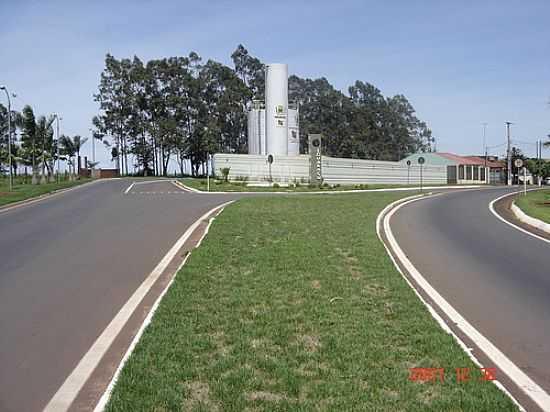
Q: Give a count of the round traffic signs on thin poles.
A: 4